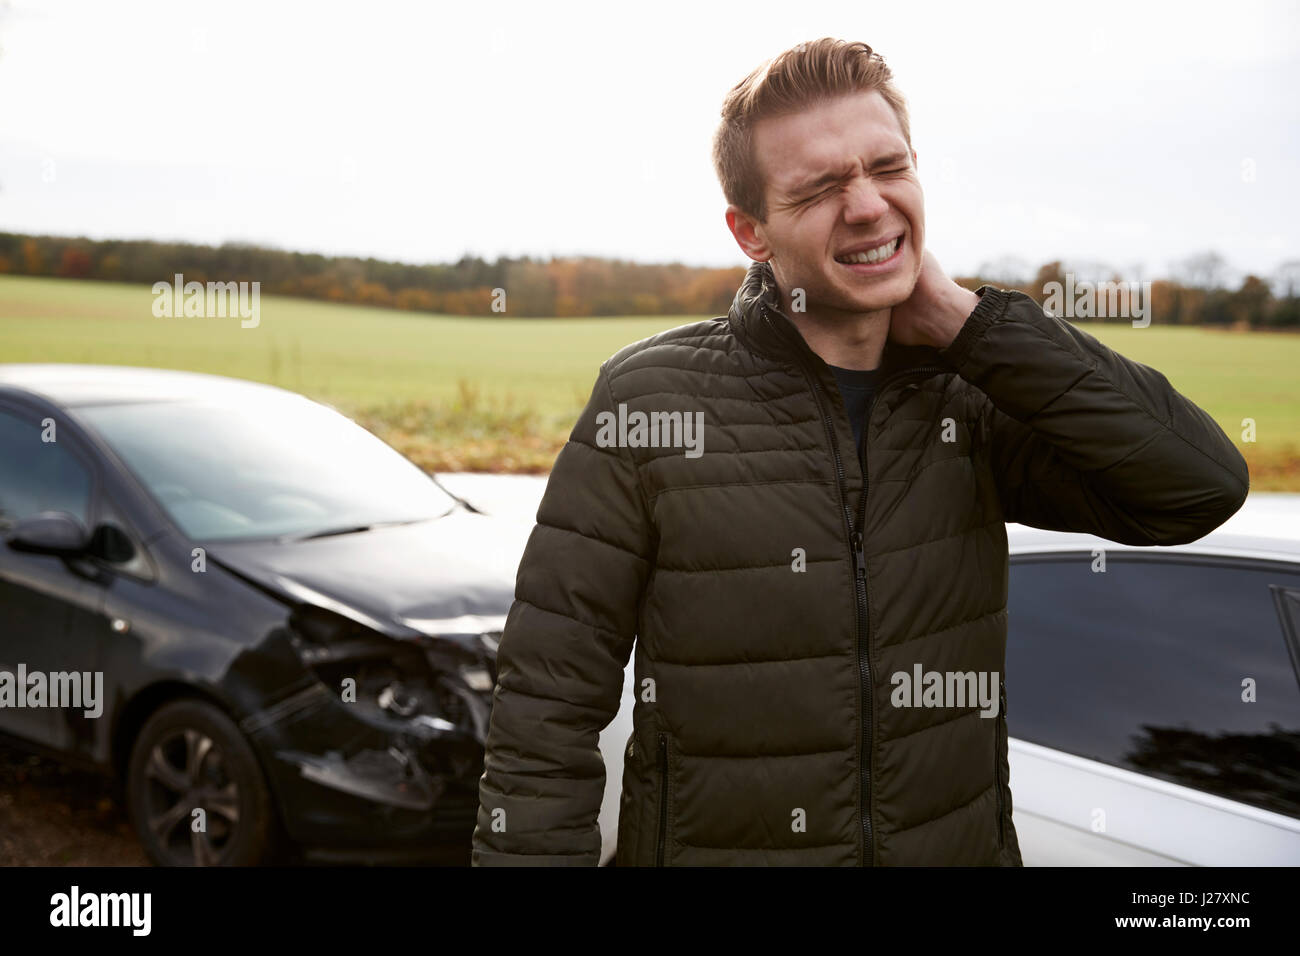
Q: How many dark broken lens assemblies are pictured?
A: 1